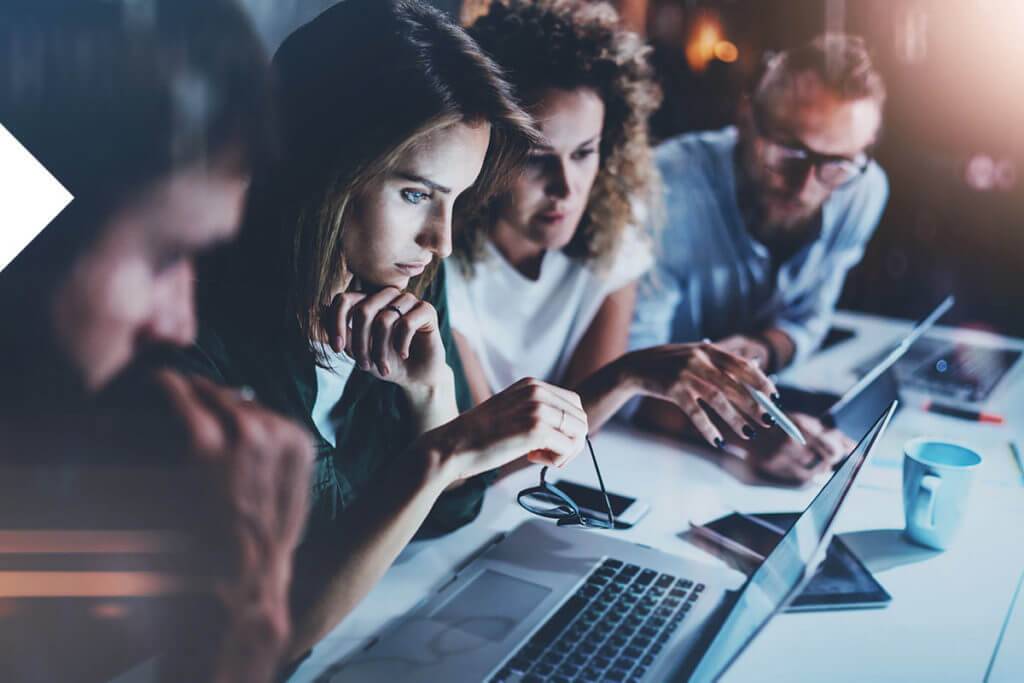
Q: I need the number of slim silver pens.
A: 1